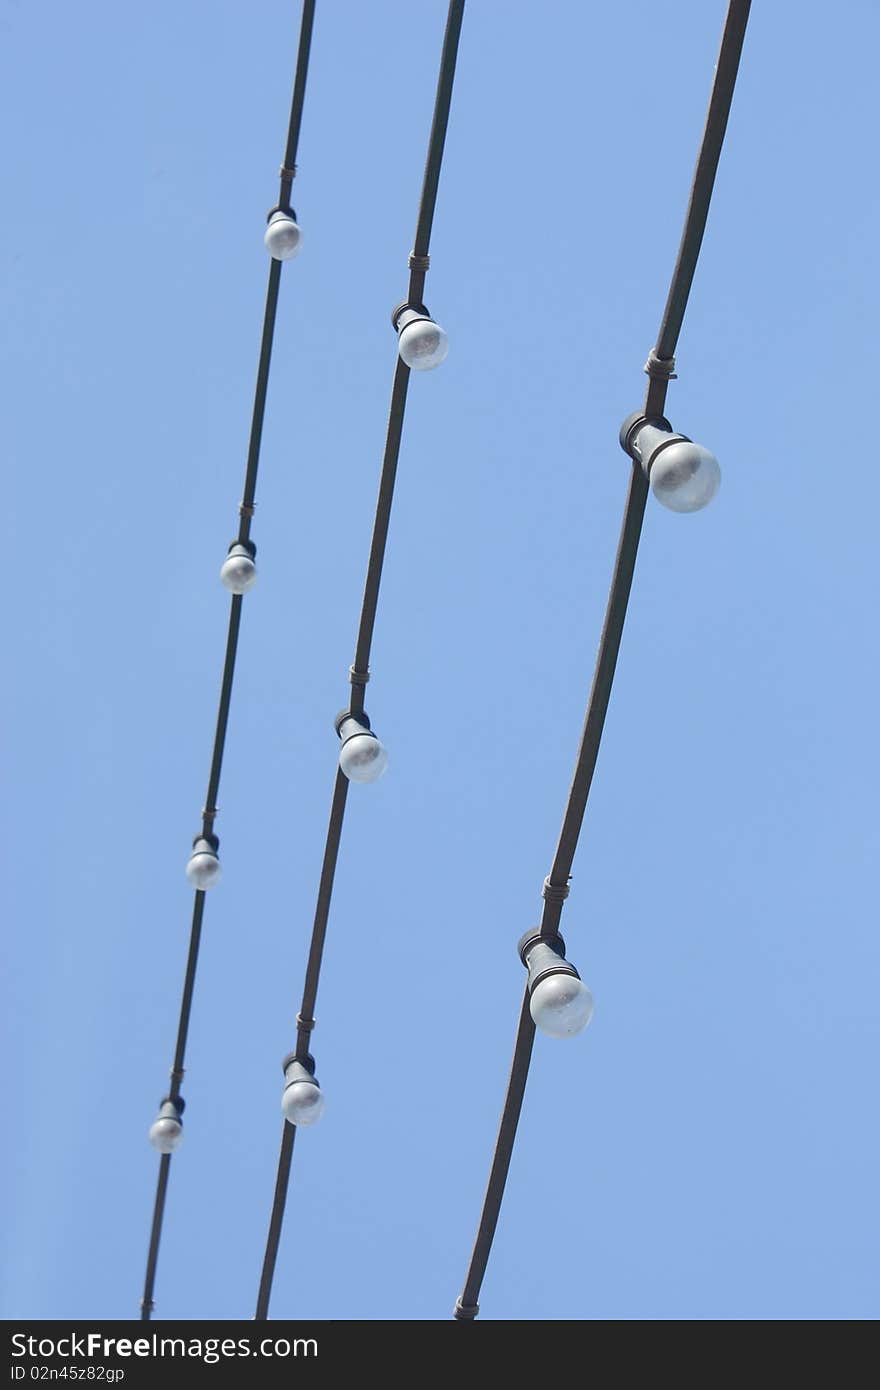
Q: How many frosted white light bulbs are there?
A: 9